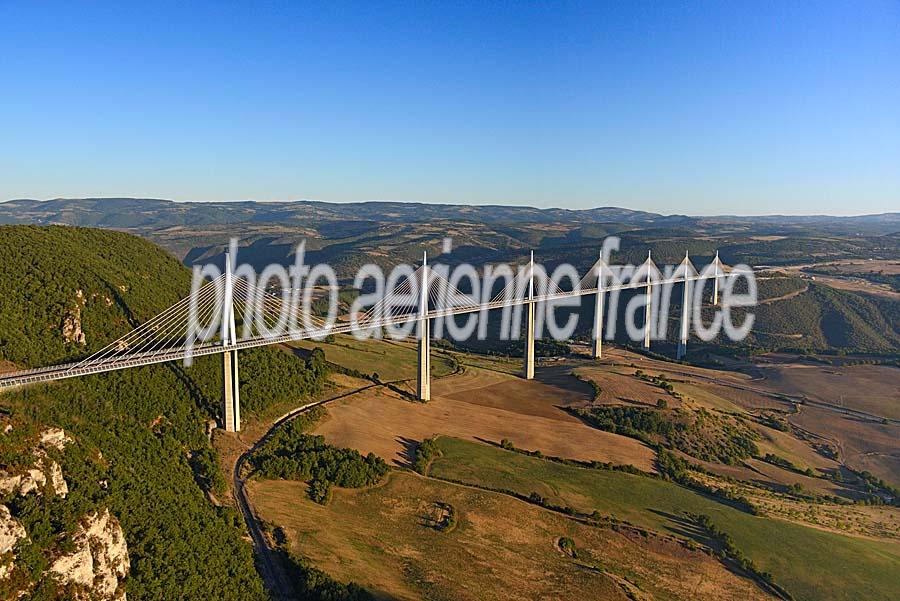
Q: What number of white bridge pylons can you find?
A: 7